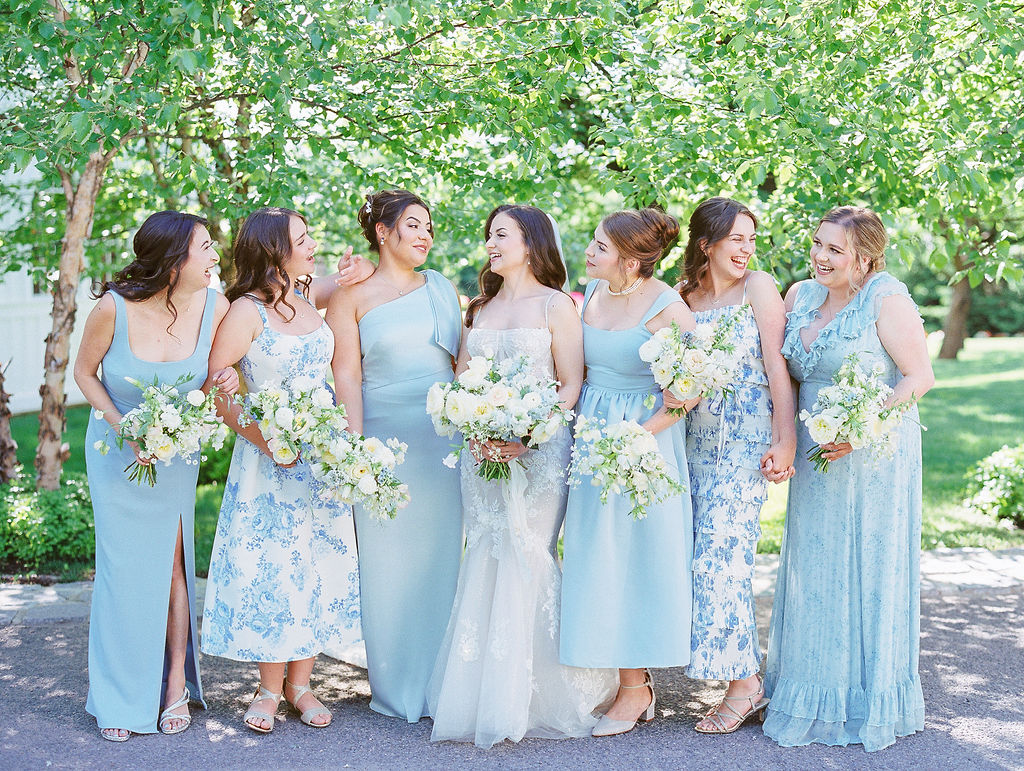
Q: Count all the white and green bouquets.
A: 7